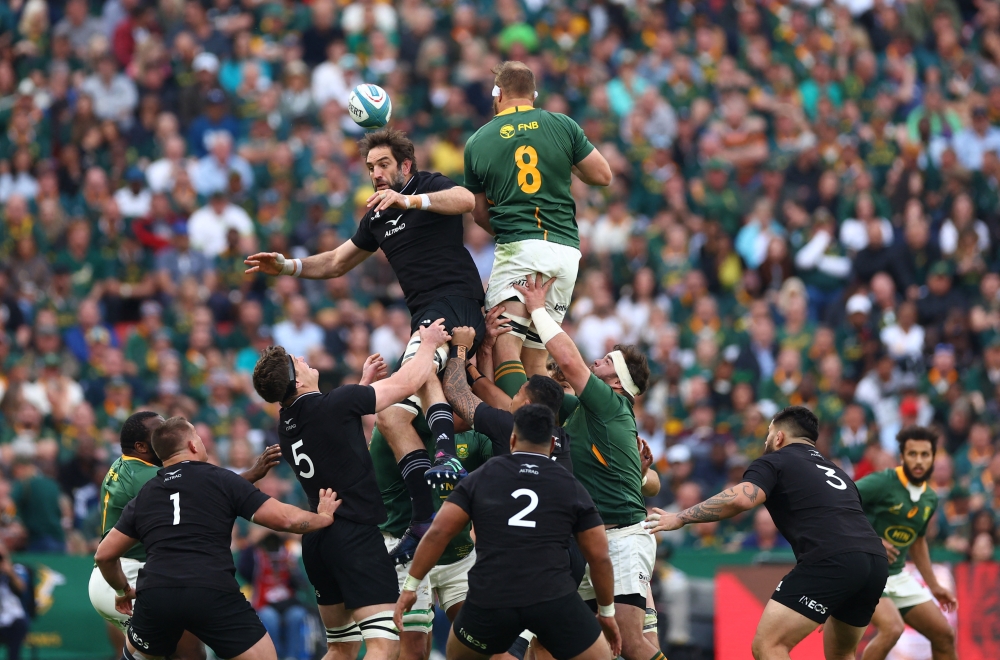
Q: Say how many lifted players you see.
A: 2